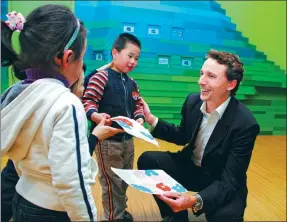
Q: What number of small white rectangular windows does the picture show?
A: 6